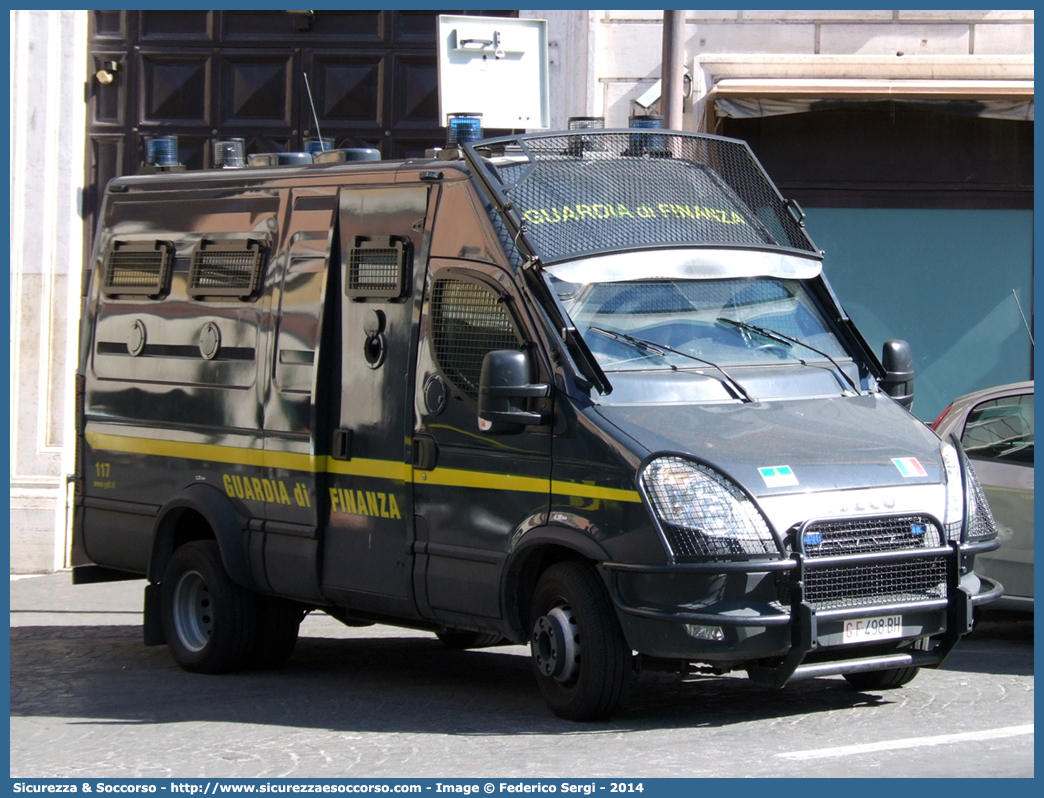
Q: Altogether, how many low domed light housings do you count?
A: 2